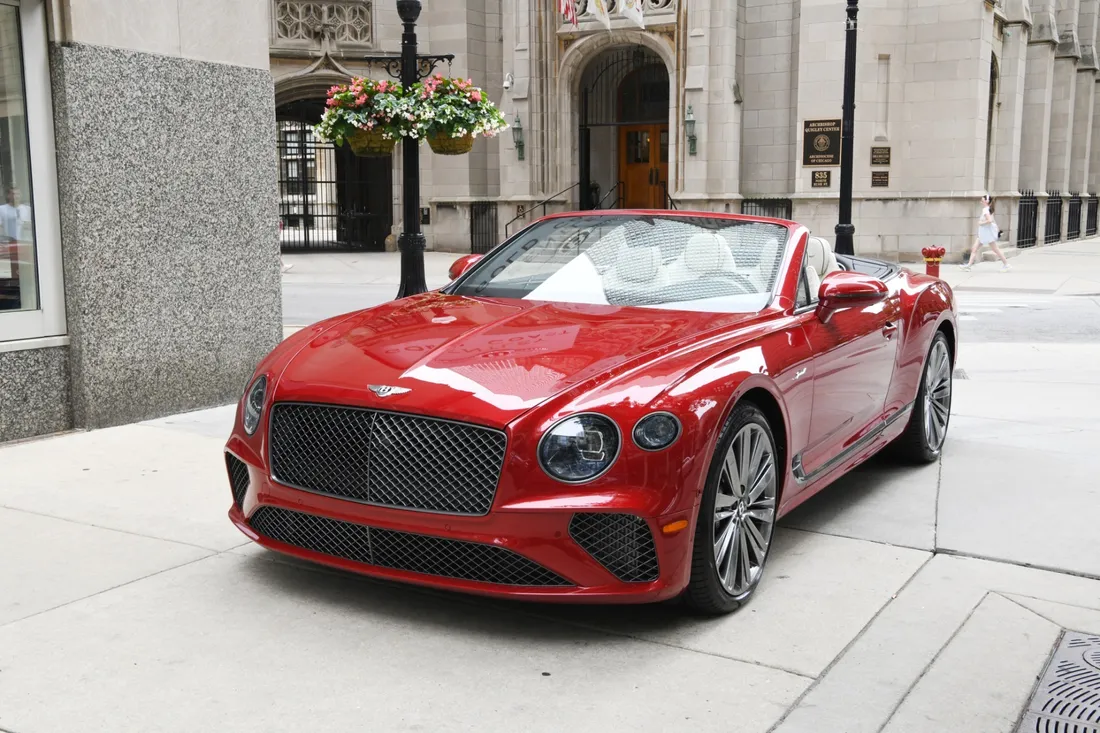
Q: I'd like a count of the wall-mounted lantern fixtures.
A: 2